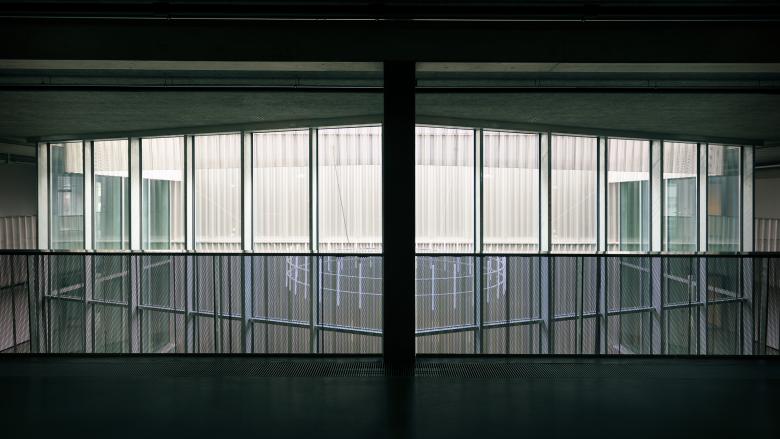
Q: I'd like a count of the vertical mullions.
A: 12